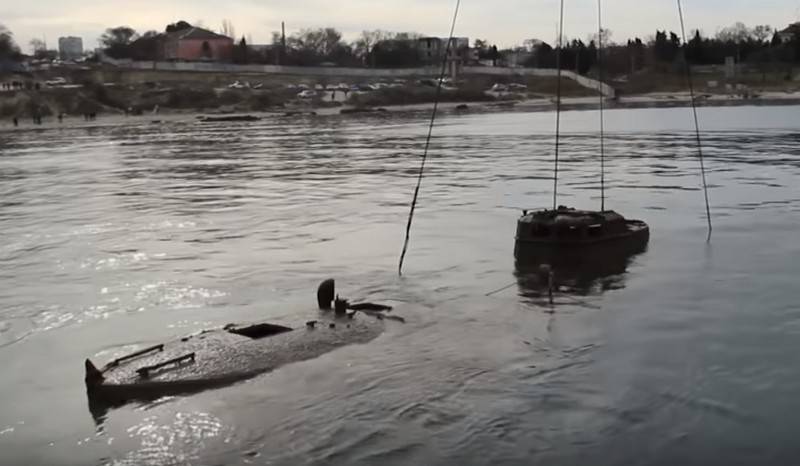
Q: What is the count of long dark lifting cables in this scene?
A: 4